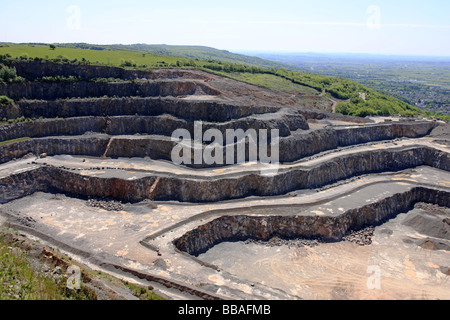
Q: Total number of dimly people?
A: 0